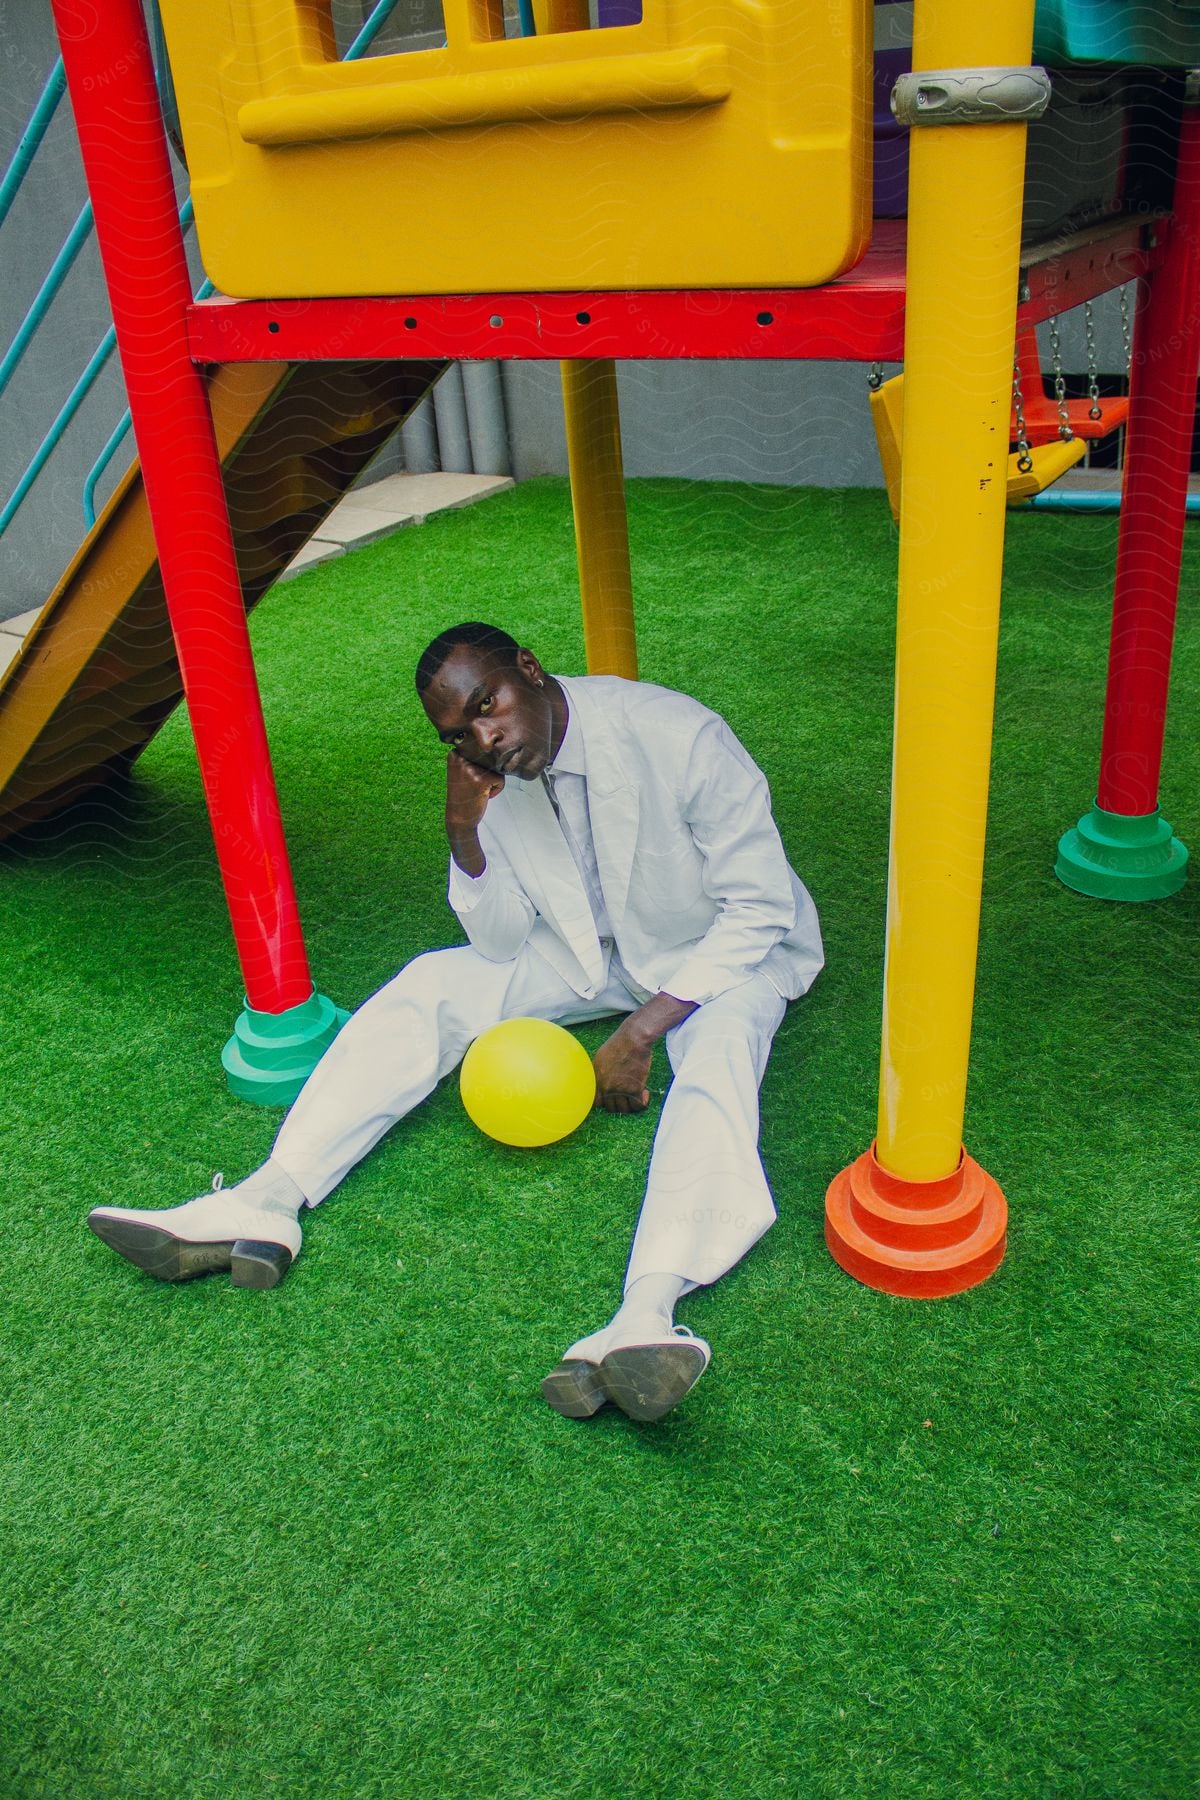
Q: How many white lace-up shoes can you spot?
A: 2